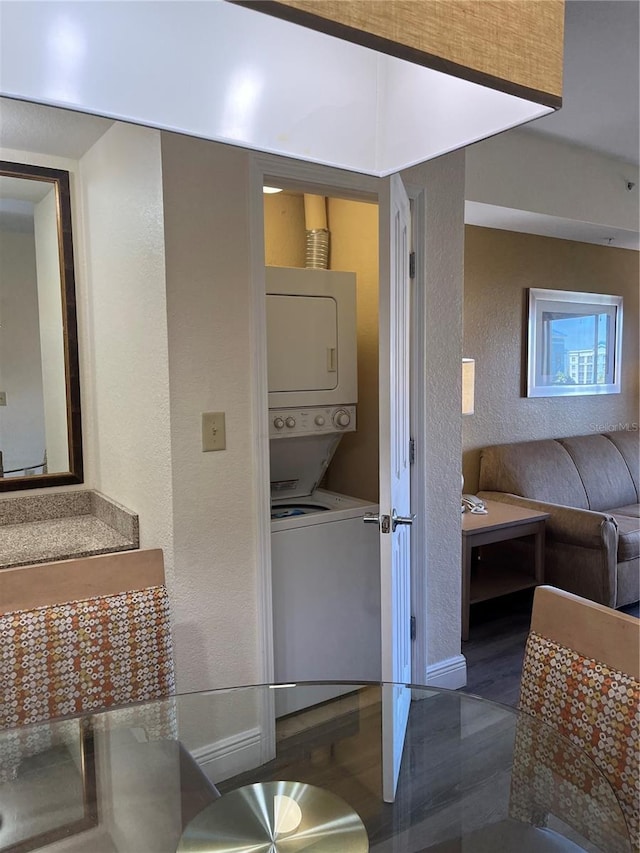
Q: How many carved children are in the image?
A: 0